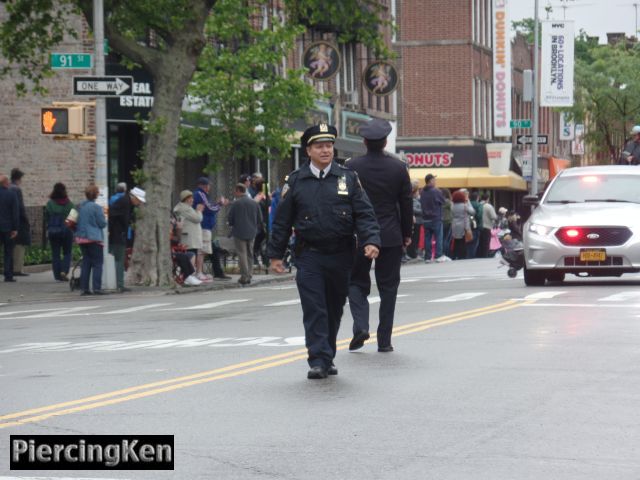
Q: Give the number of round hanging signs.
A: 2